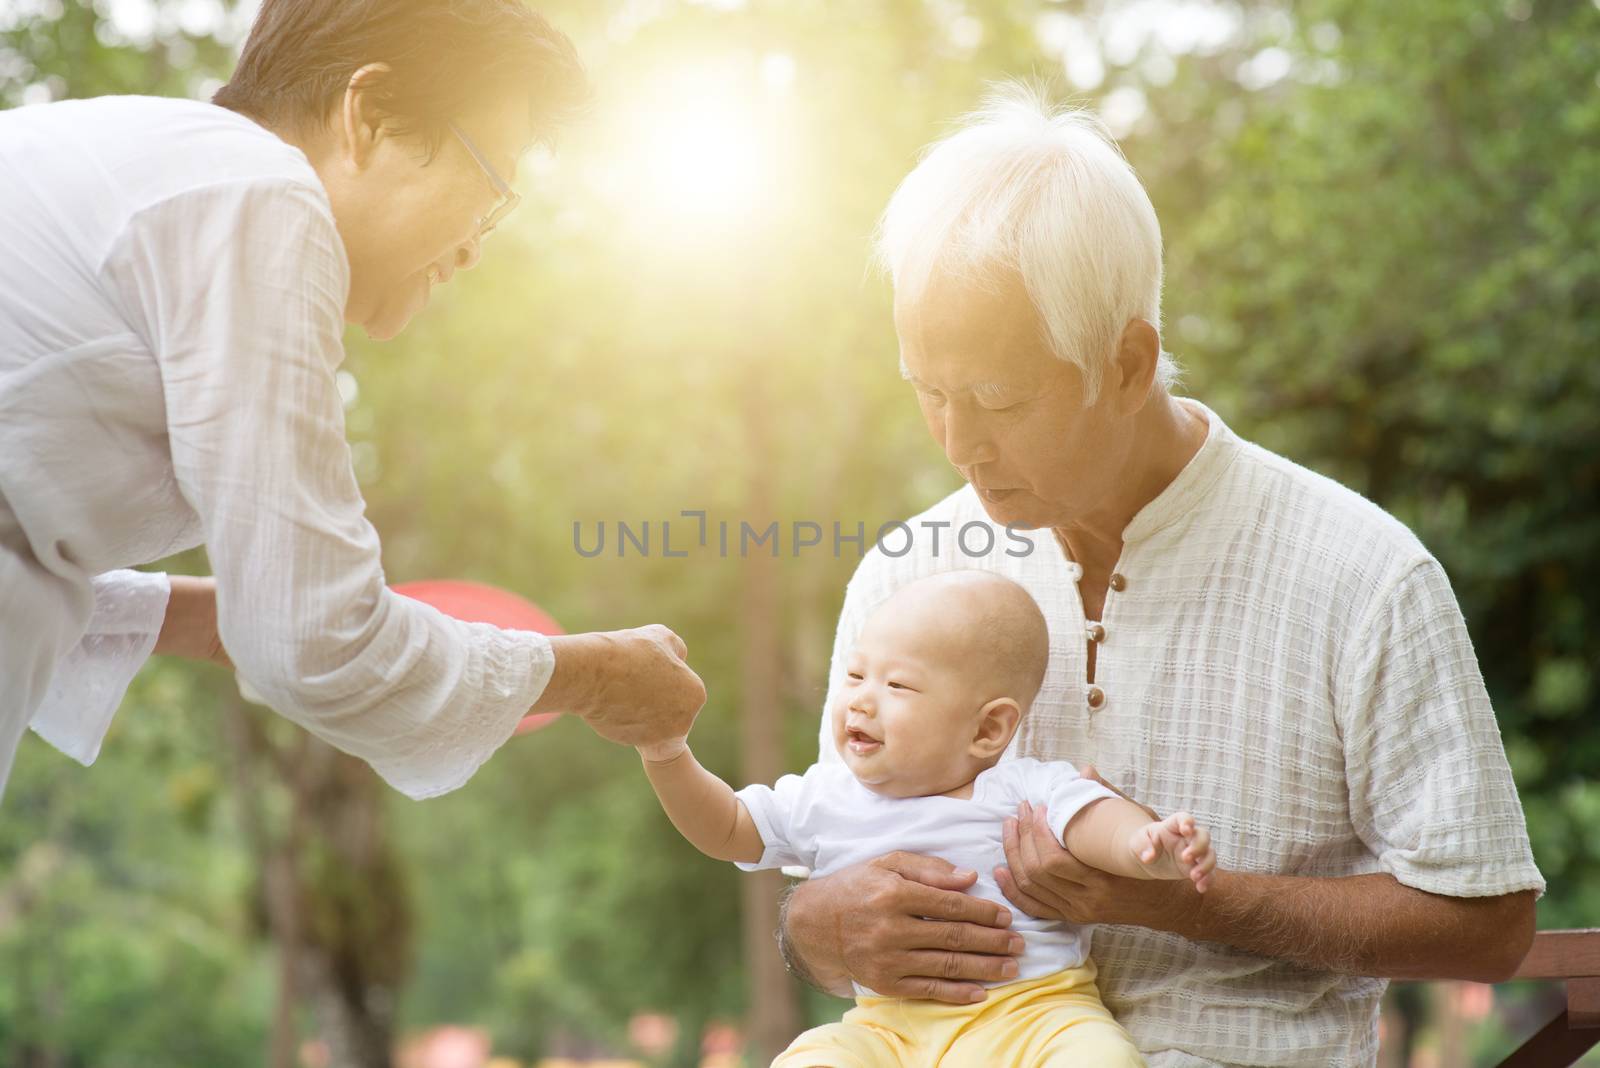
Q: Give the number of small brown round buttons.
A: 3